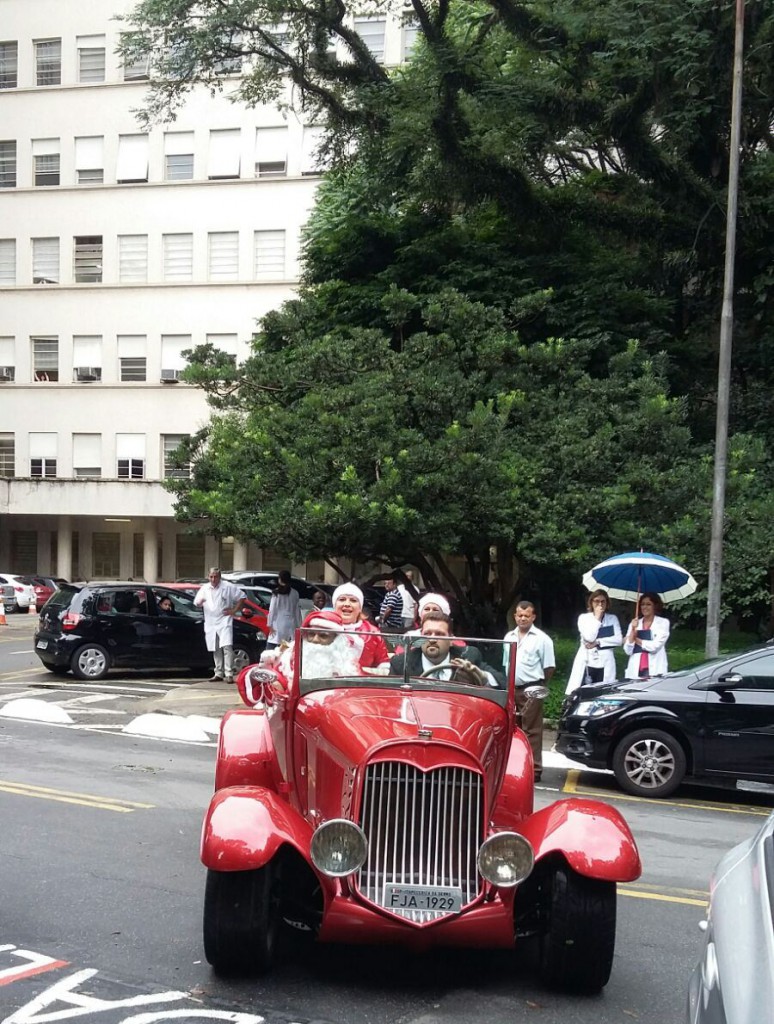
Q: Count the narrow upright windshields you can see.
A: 1